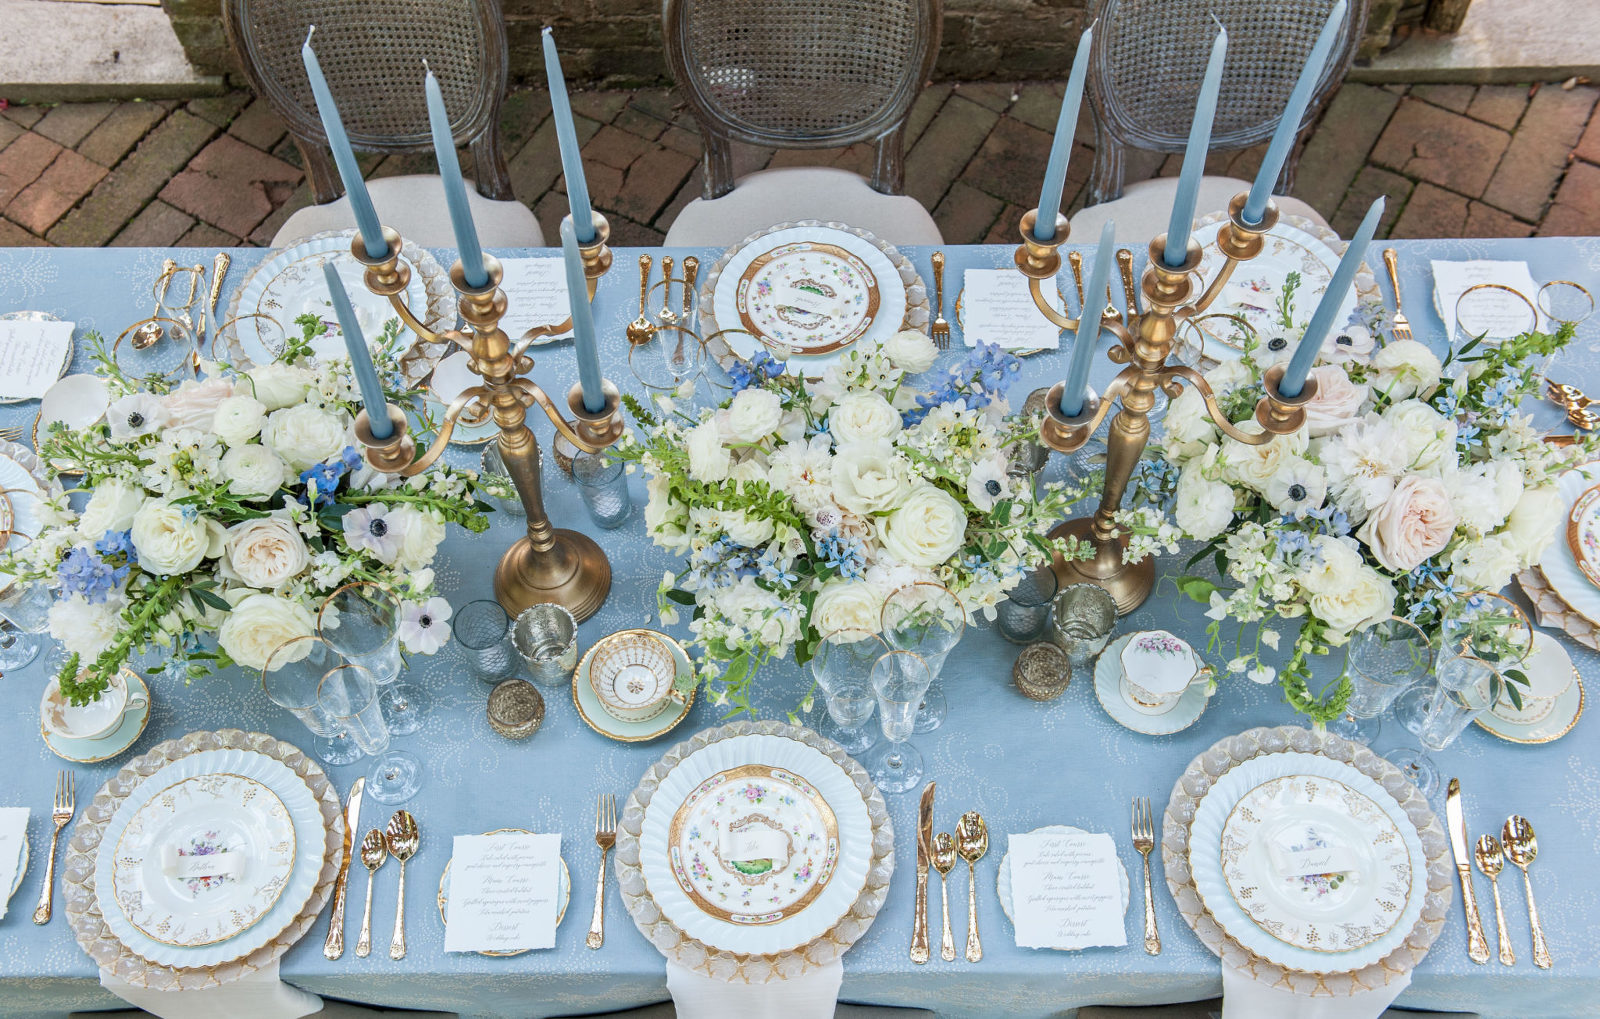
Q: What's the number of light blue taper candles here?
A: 10